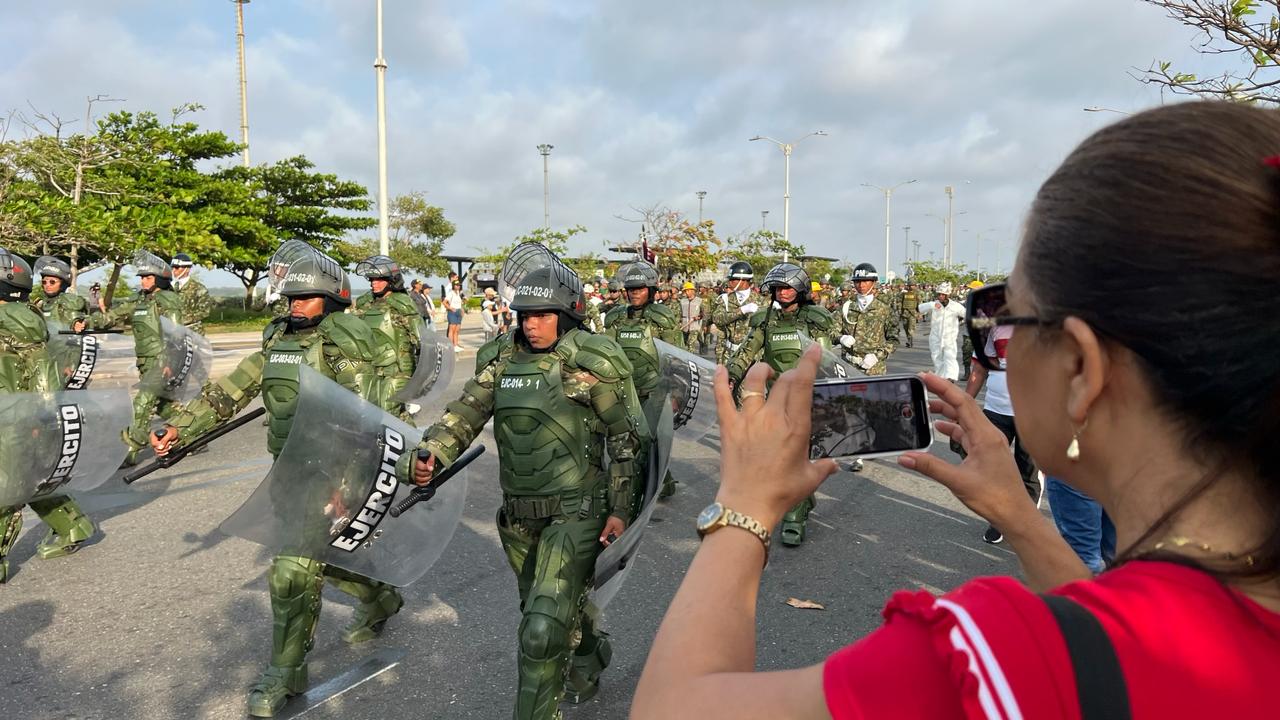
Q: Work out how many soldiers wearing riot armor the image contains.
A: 8